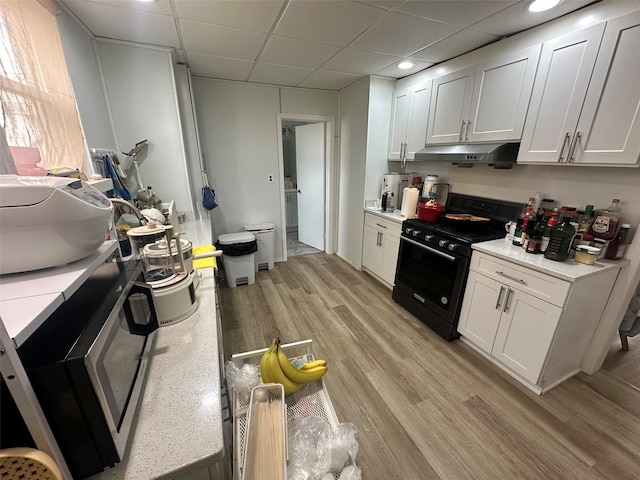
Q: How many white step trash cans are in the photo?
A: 2